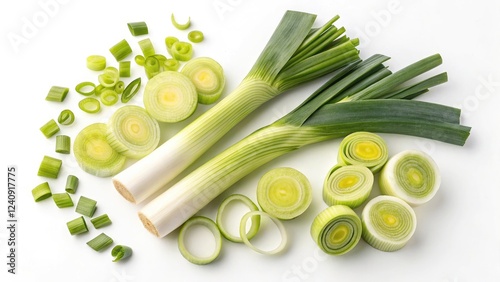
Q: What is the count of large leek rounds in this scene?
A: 10